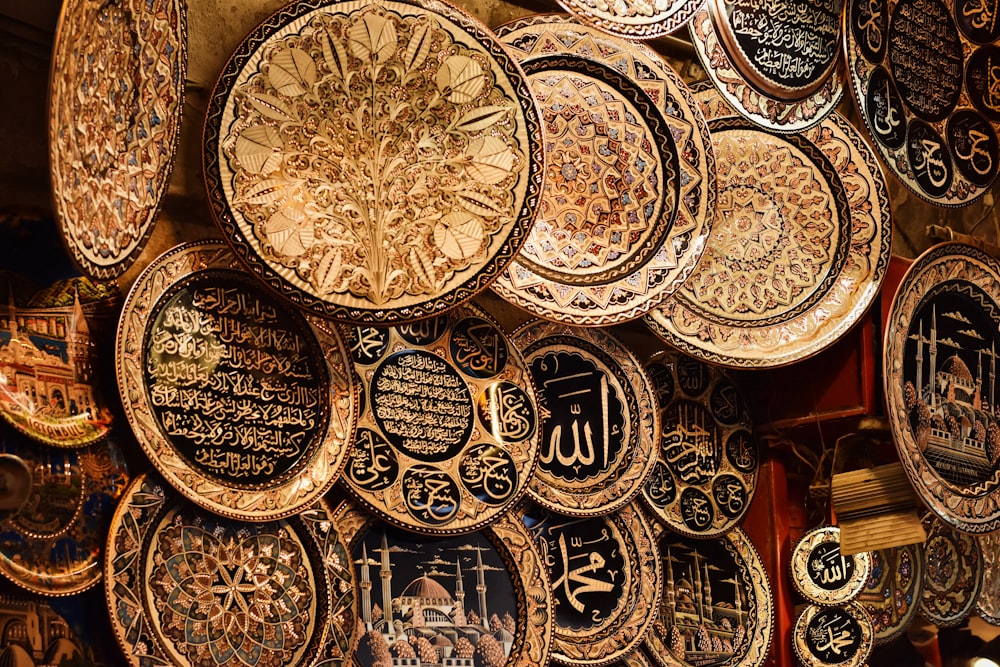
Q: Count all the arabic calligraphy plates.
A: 9